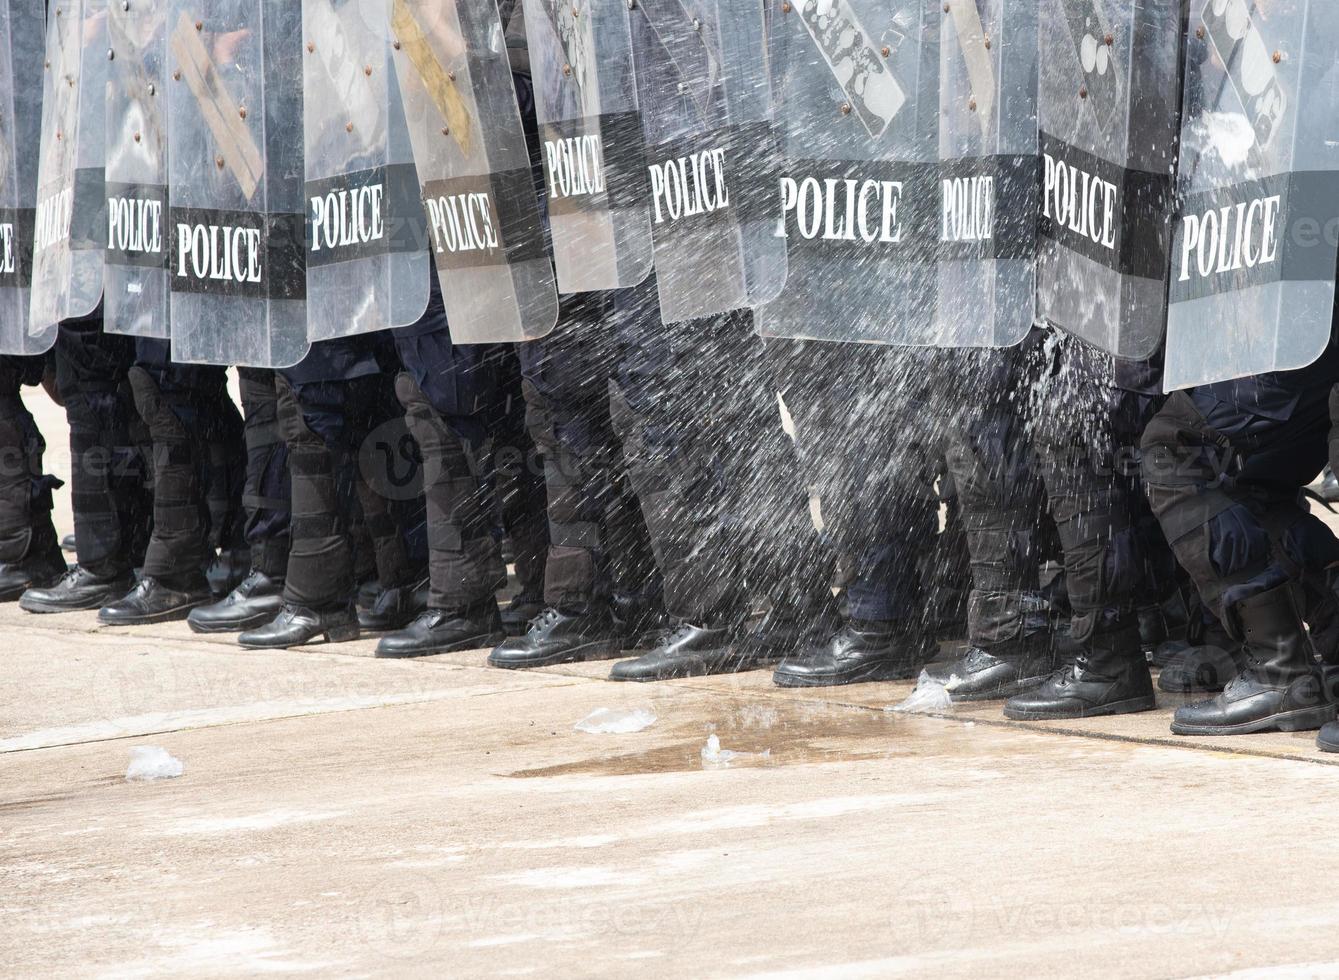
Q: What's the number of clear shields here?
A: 12